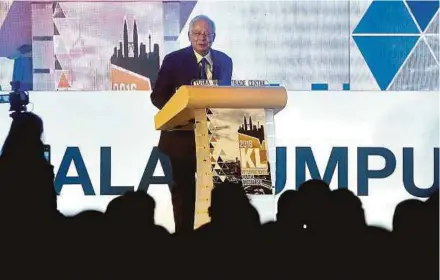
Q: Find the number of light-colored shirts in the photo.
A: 1